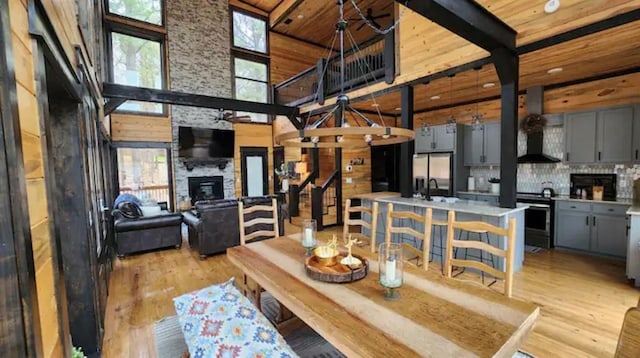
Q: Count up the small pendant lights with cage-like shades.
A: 3